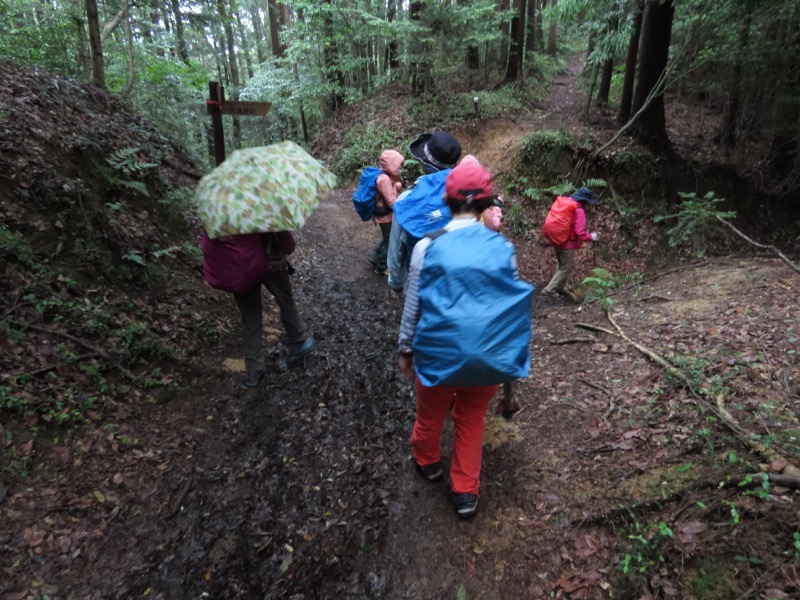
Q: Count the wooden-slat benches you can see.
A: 0